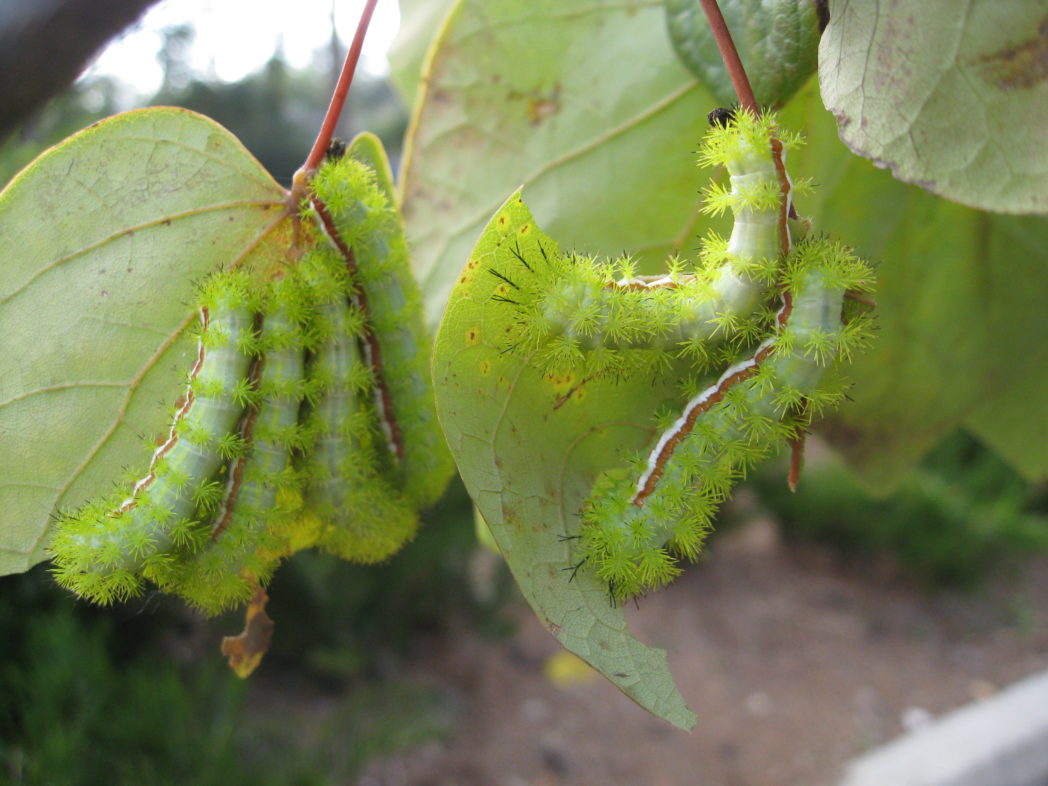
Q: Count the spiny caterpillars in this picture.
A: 6